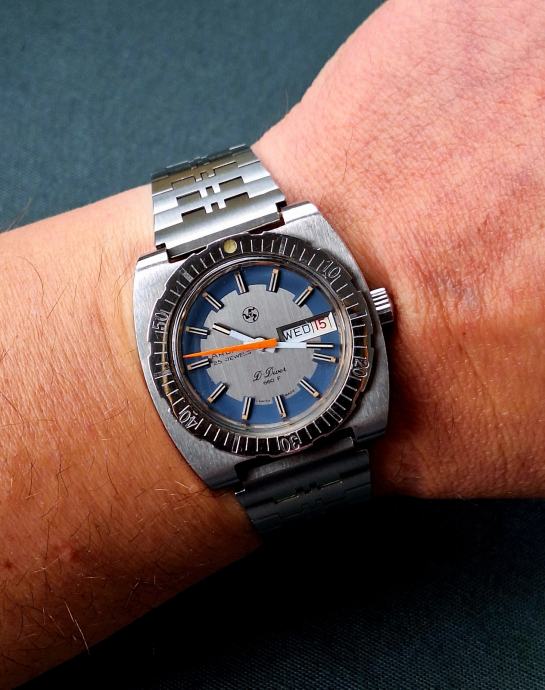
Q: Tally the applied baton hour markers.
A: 11